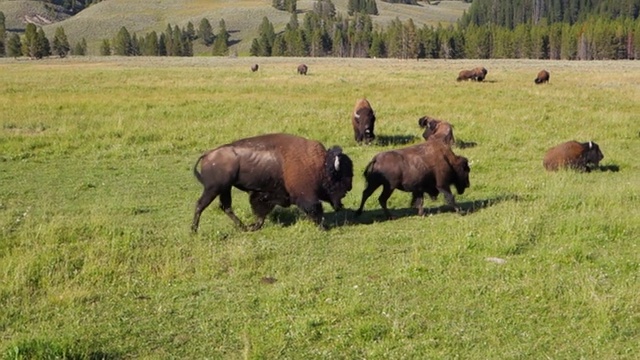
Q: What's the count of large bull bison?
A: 1